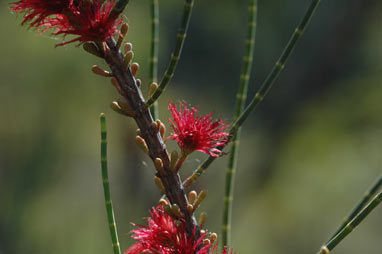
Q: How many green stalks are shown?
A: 7